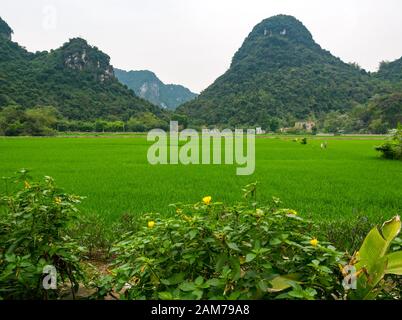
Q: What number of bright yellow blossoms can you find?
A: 3